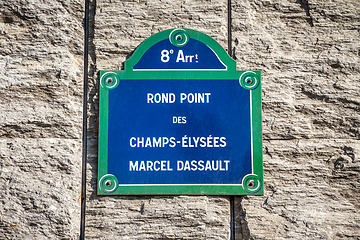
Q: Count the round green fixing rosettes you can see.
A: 5